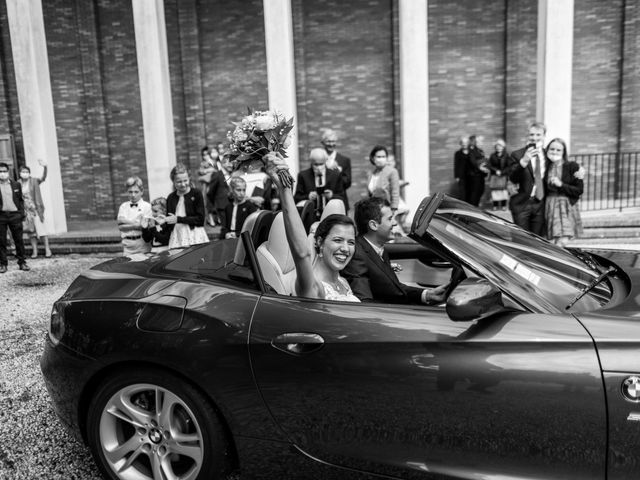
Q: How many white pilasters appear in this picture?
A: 5